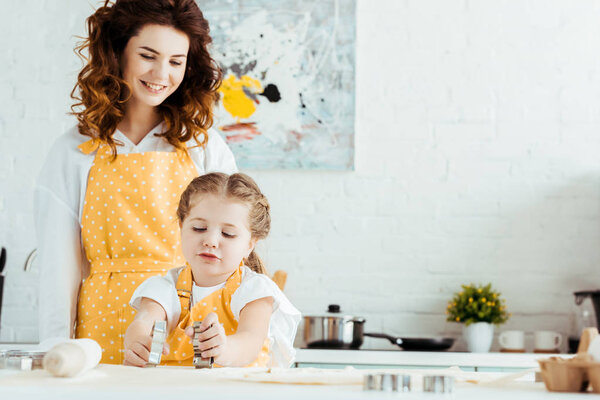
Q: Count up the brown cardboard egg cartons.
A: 1